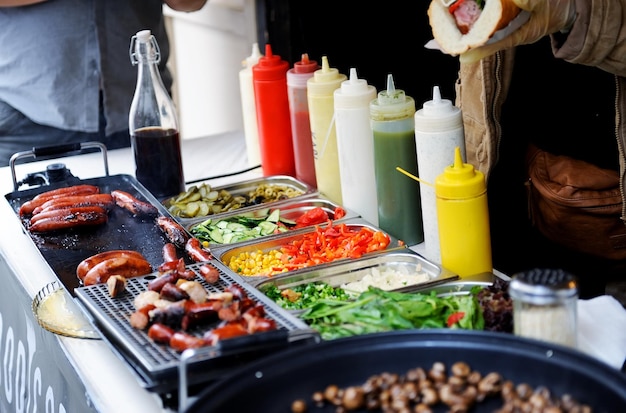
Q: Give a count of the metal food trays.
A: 5